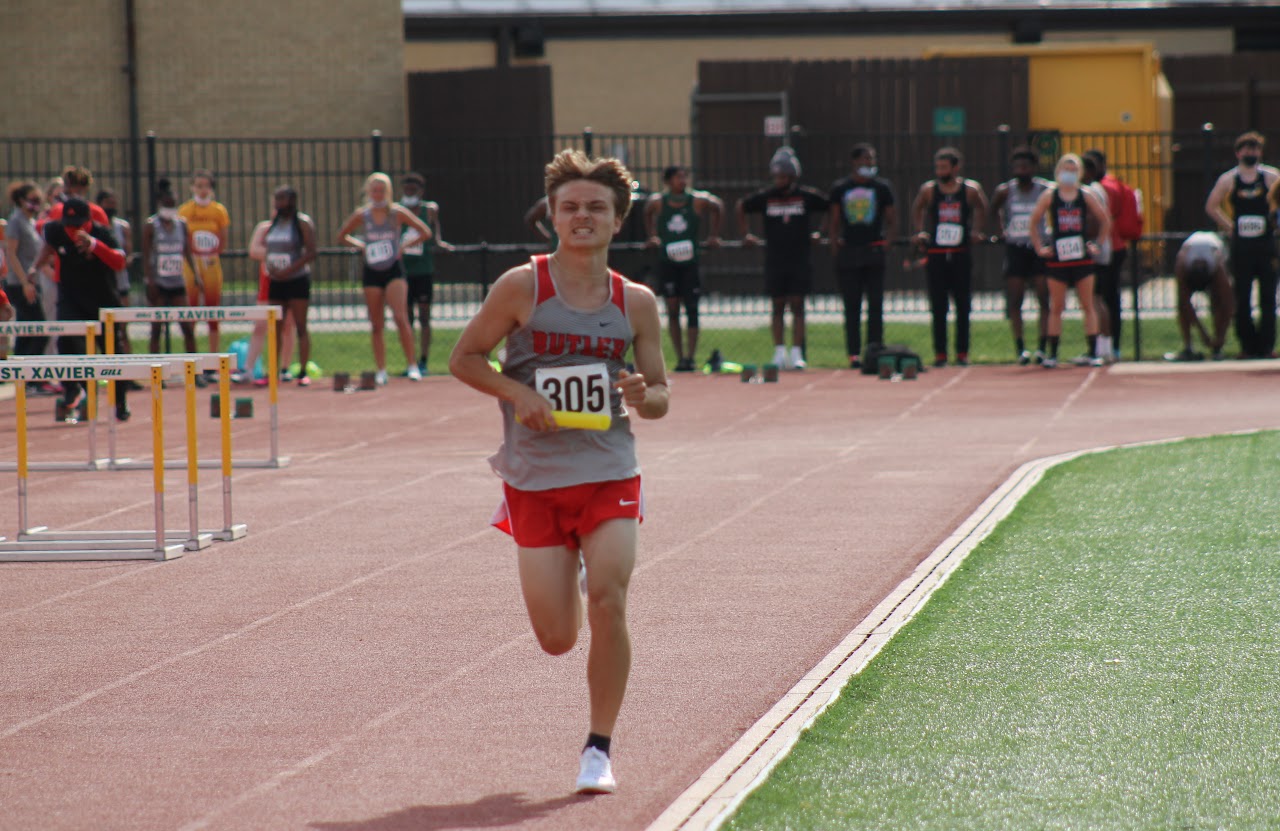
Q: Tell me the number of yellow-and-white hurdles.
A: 5